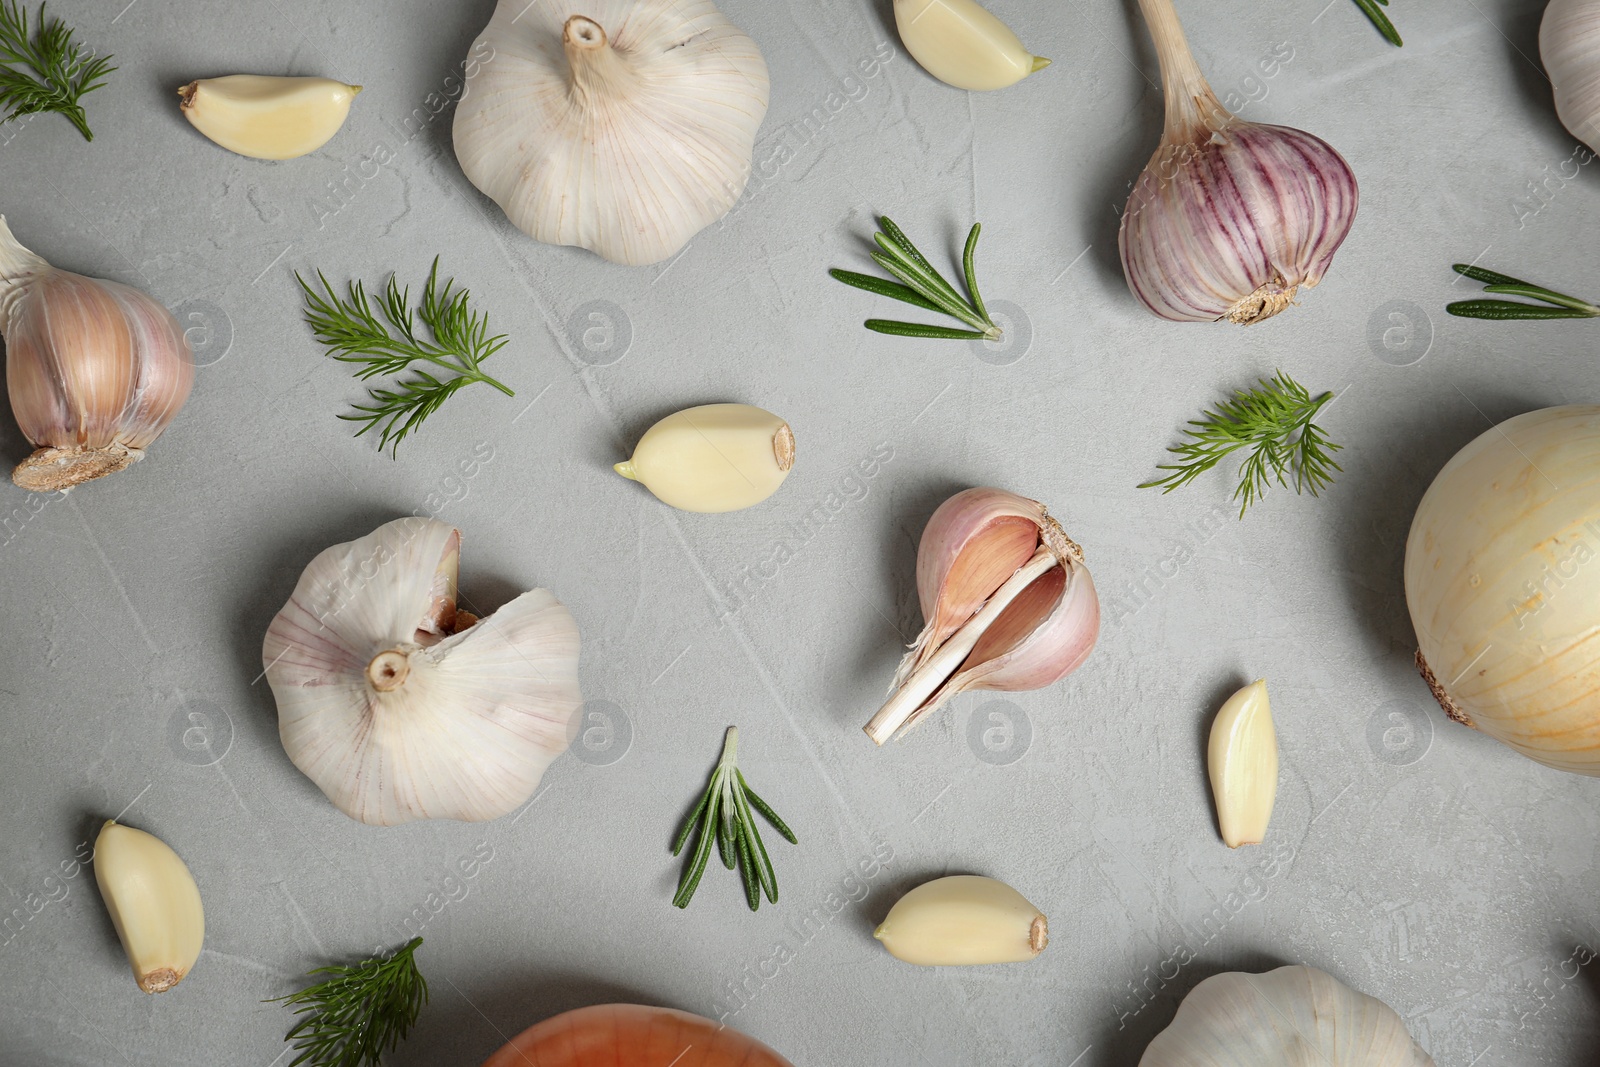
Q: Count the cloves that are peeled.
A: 6